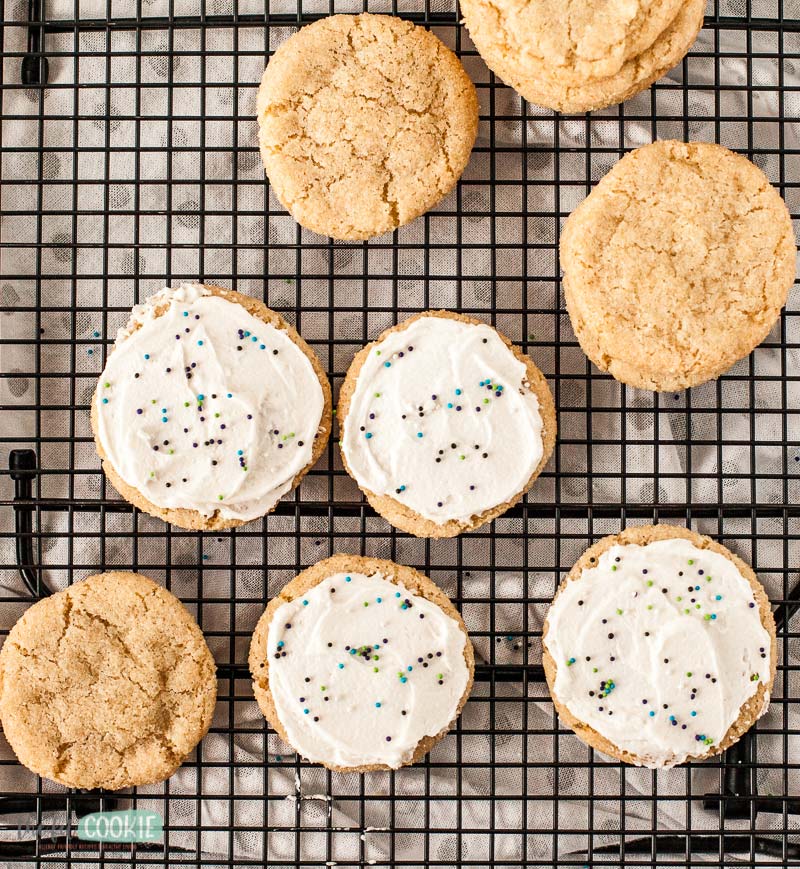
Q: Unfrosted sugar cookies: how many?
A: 5